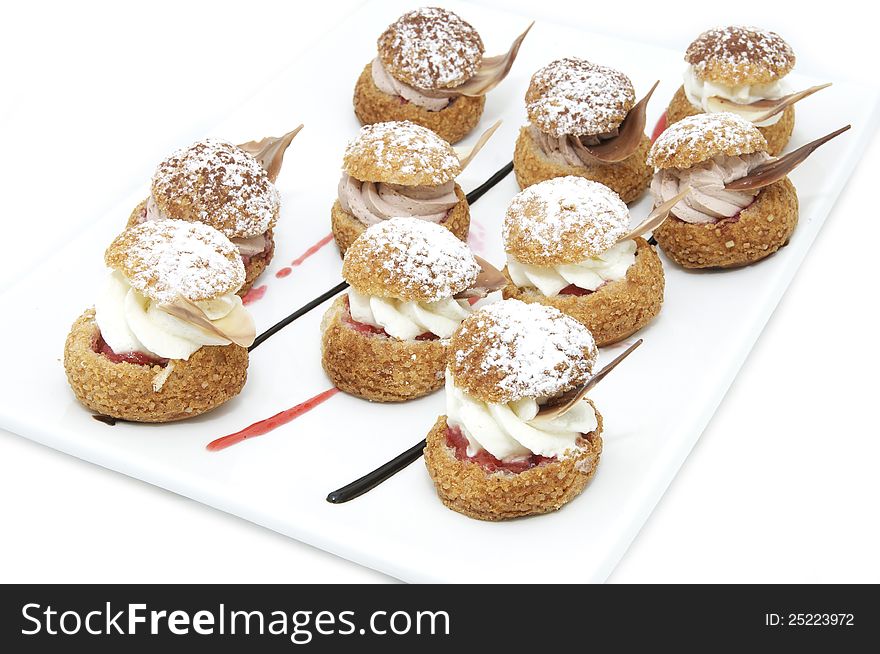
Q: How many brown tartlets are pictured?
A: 10